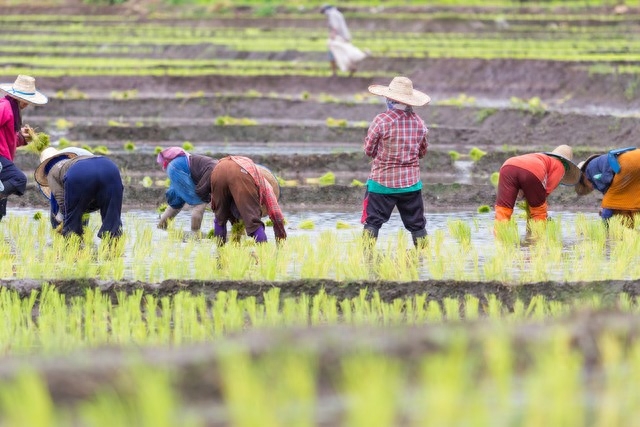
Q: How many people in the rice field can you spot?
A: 8